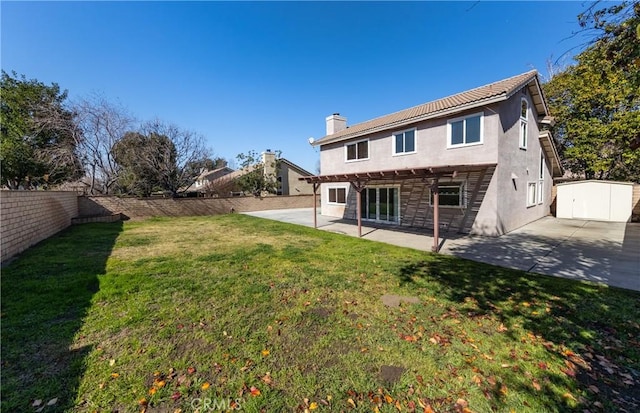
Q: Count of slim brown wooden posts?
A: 3